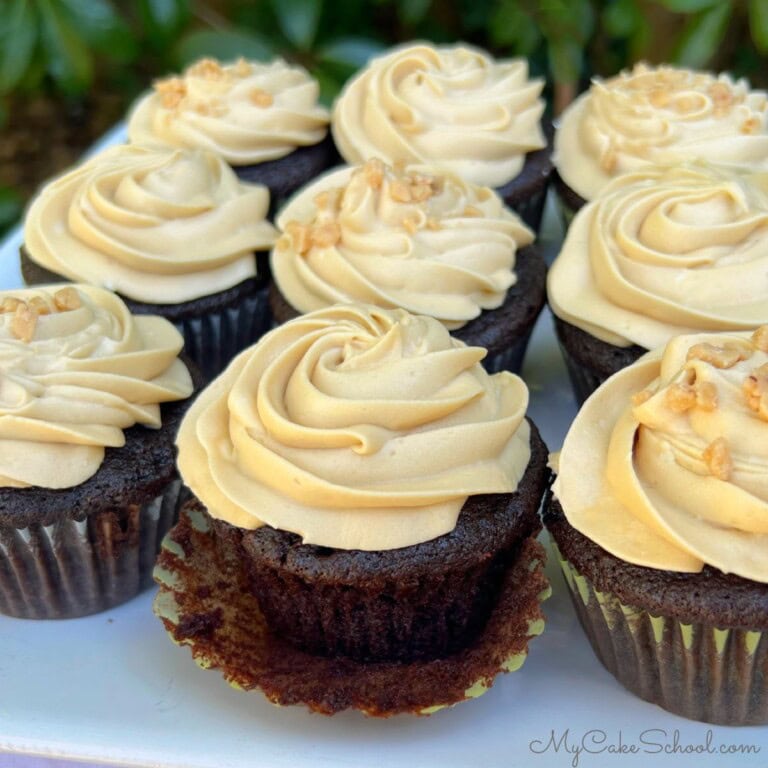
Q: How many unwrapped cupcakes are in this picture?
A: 1